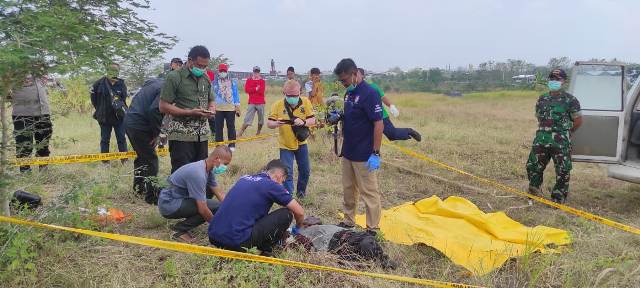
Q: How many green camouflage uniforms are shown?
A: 1